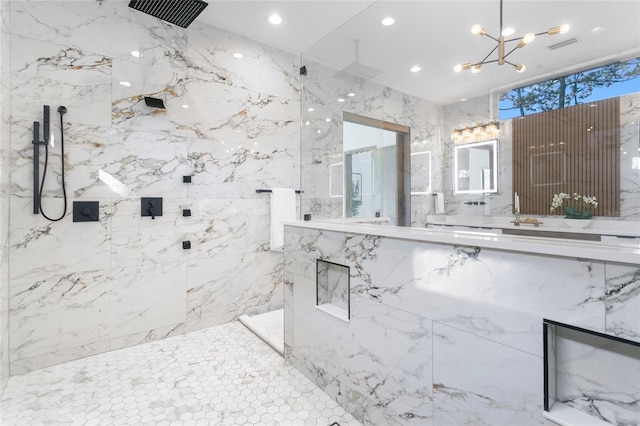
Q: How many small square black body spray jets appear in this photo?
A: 3